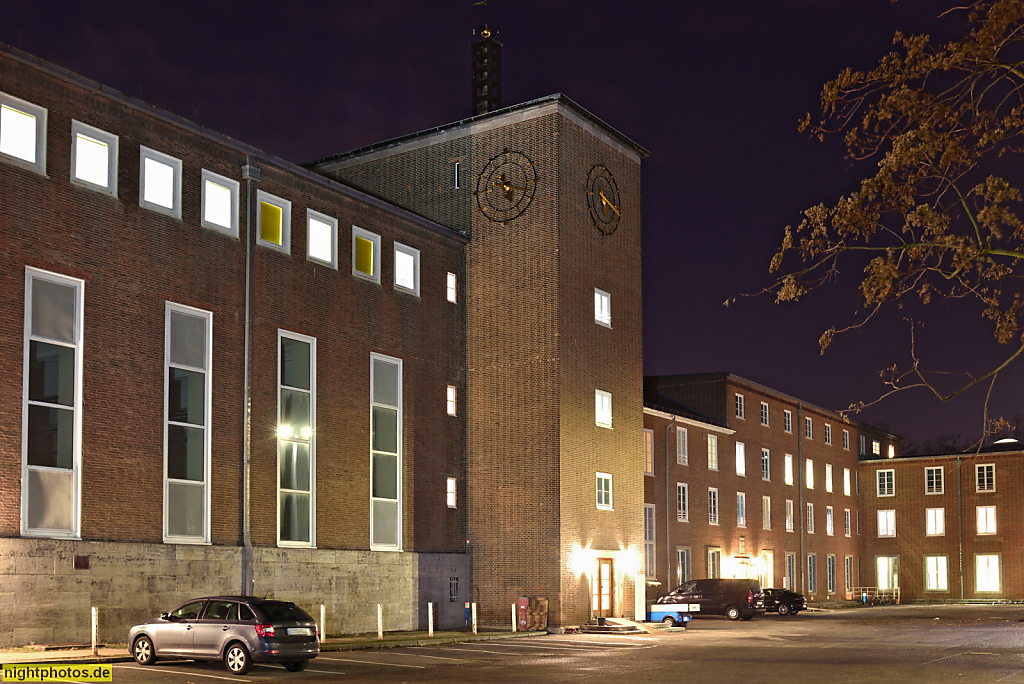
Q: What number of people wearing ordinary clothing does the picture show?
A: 0